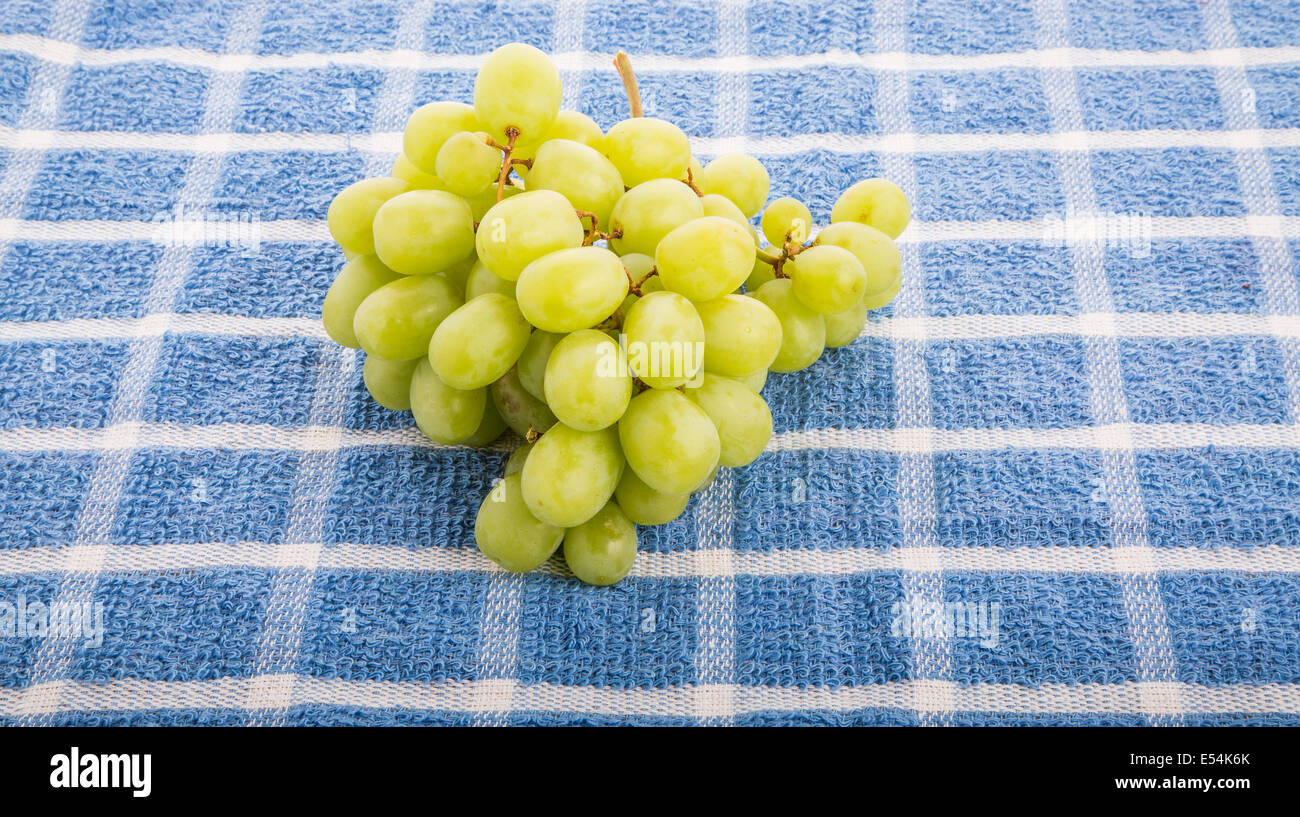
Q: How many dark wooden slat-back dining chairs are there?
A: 0